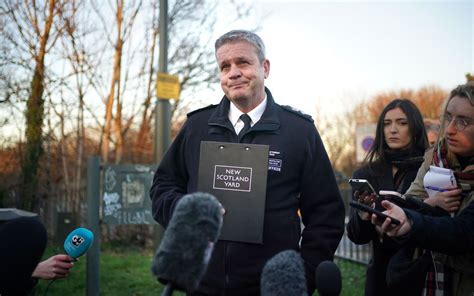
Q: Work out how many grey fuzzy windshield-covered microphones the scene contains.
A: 2